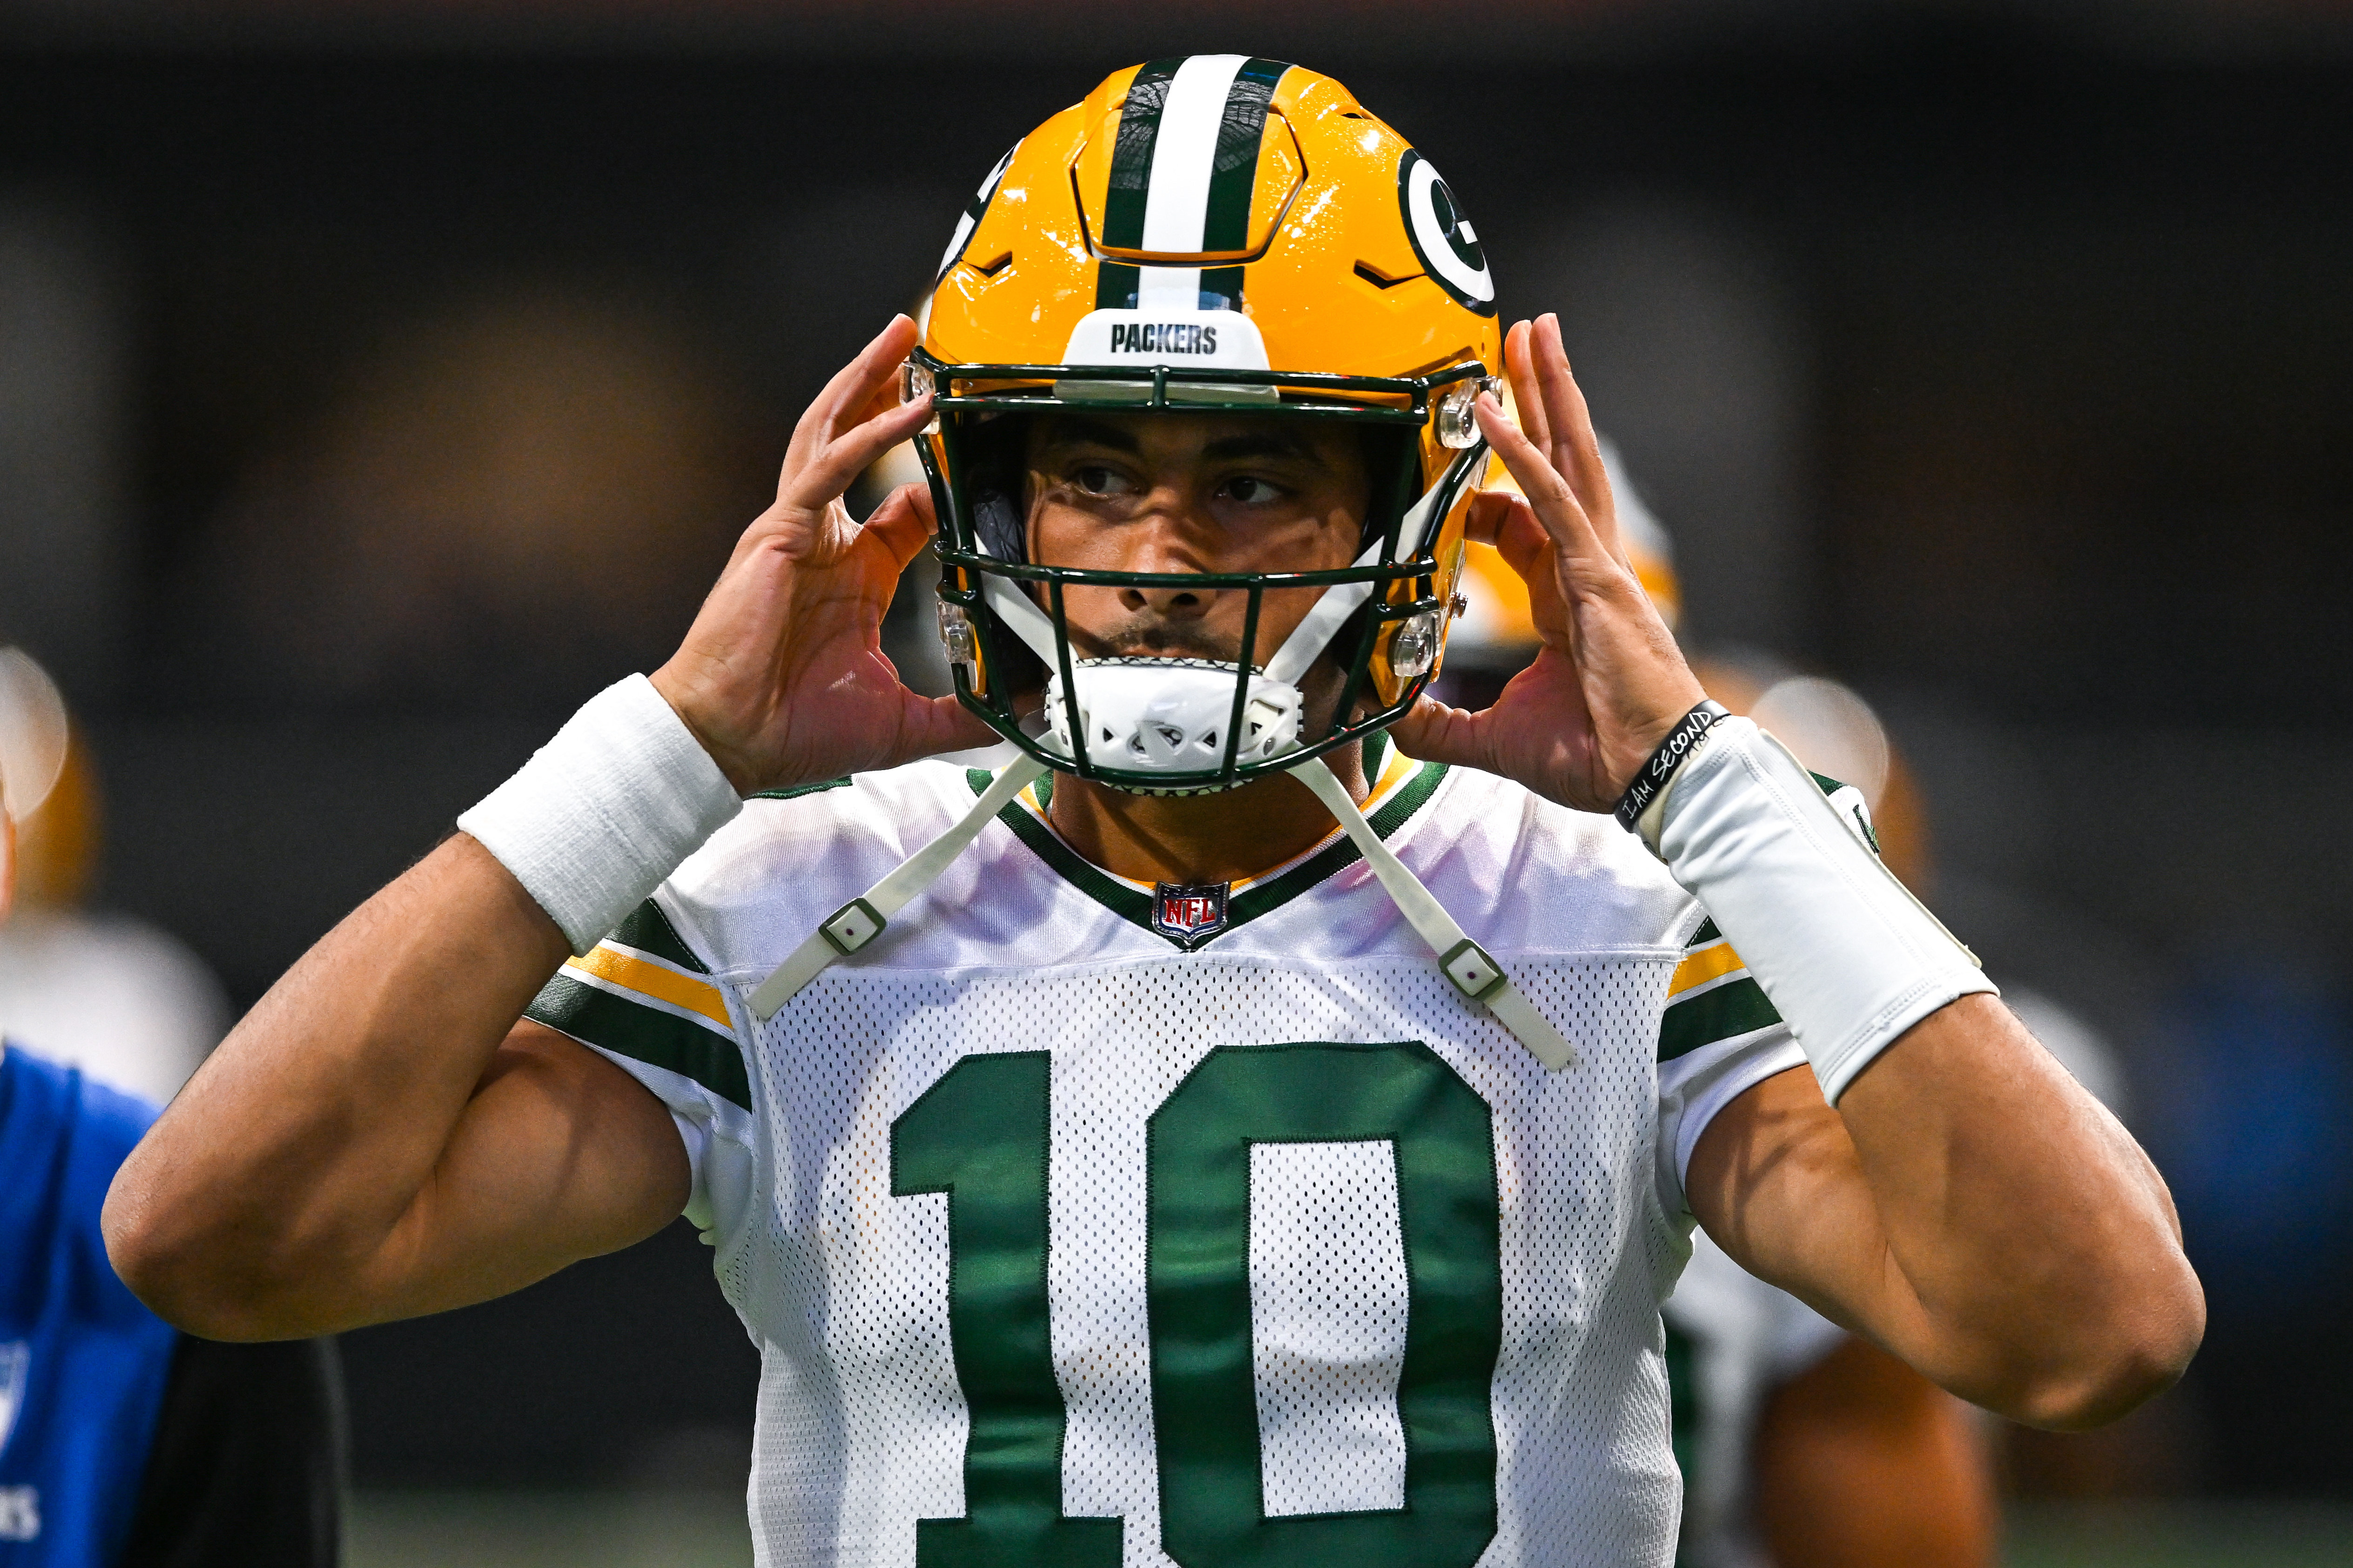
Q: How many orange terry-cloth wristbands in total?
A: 0